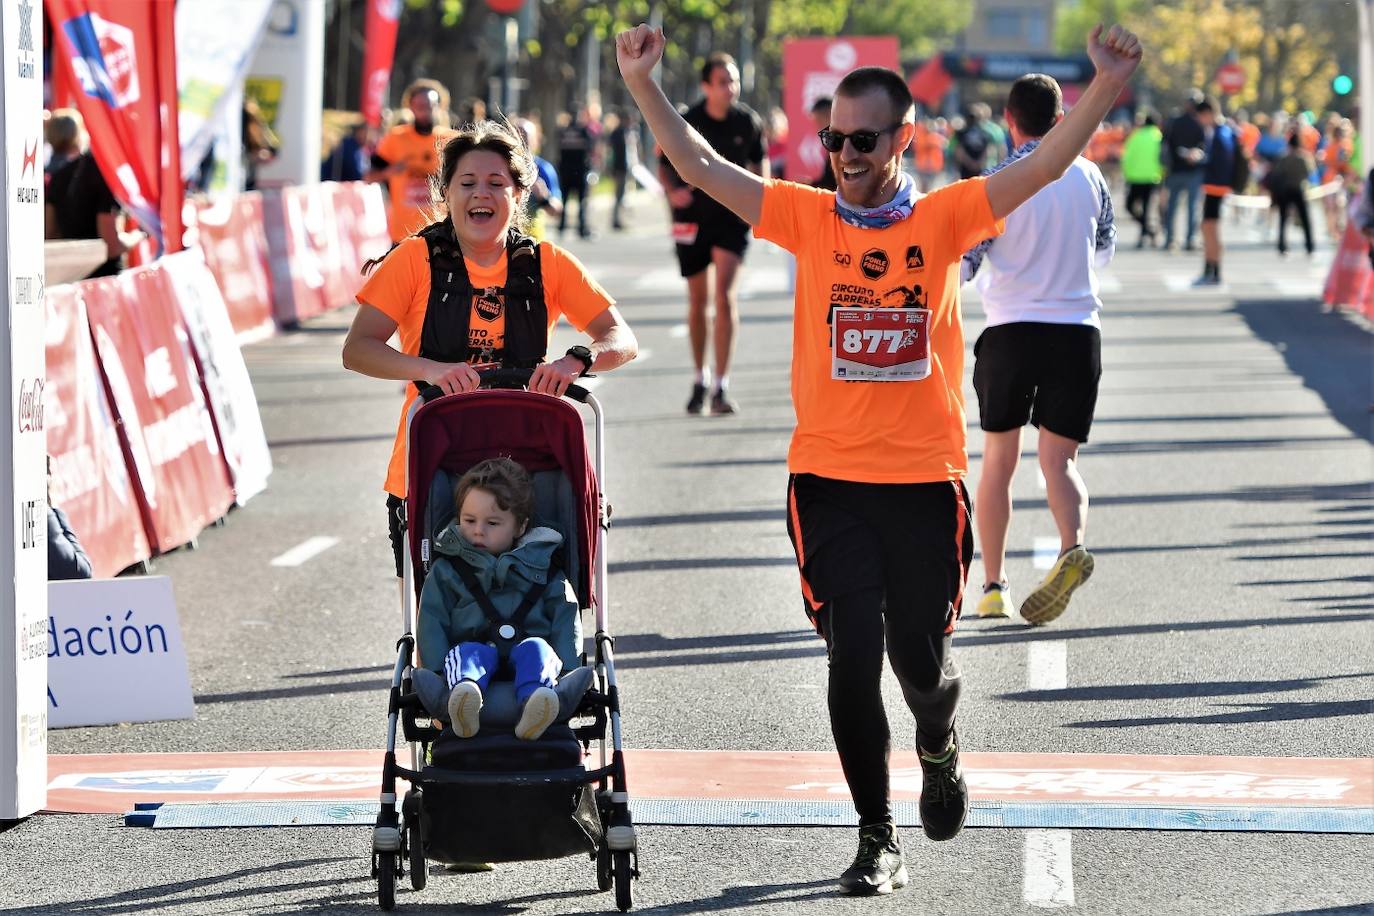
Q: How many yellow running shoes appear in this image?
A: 2